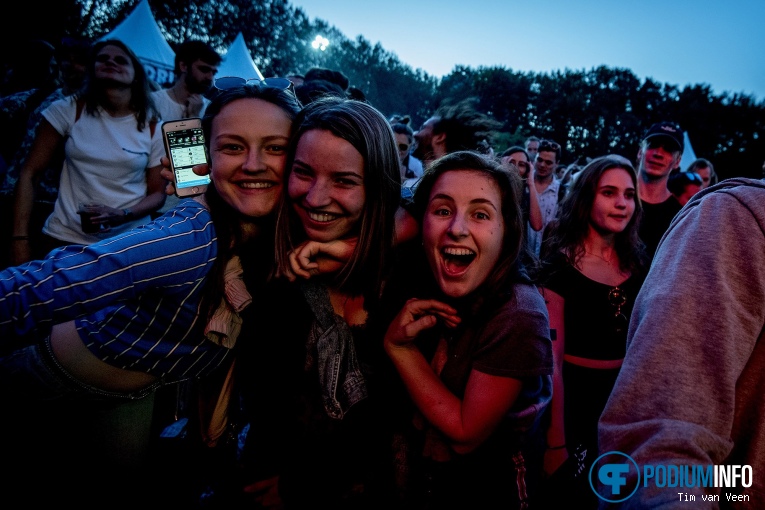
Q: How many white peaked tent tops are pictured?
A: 3